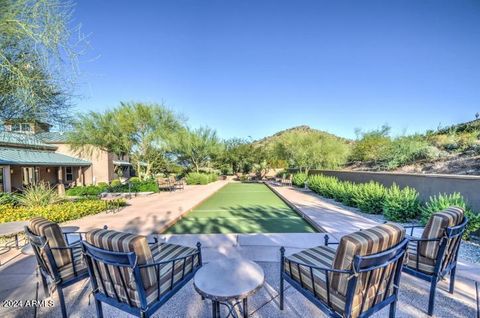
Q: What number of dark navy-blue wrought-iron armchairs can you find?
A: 4